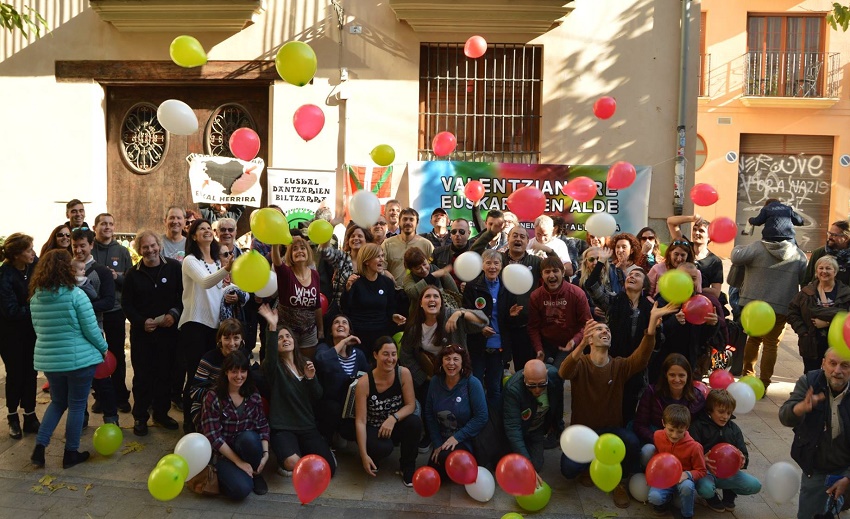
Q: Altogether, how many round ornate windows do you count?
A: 2